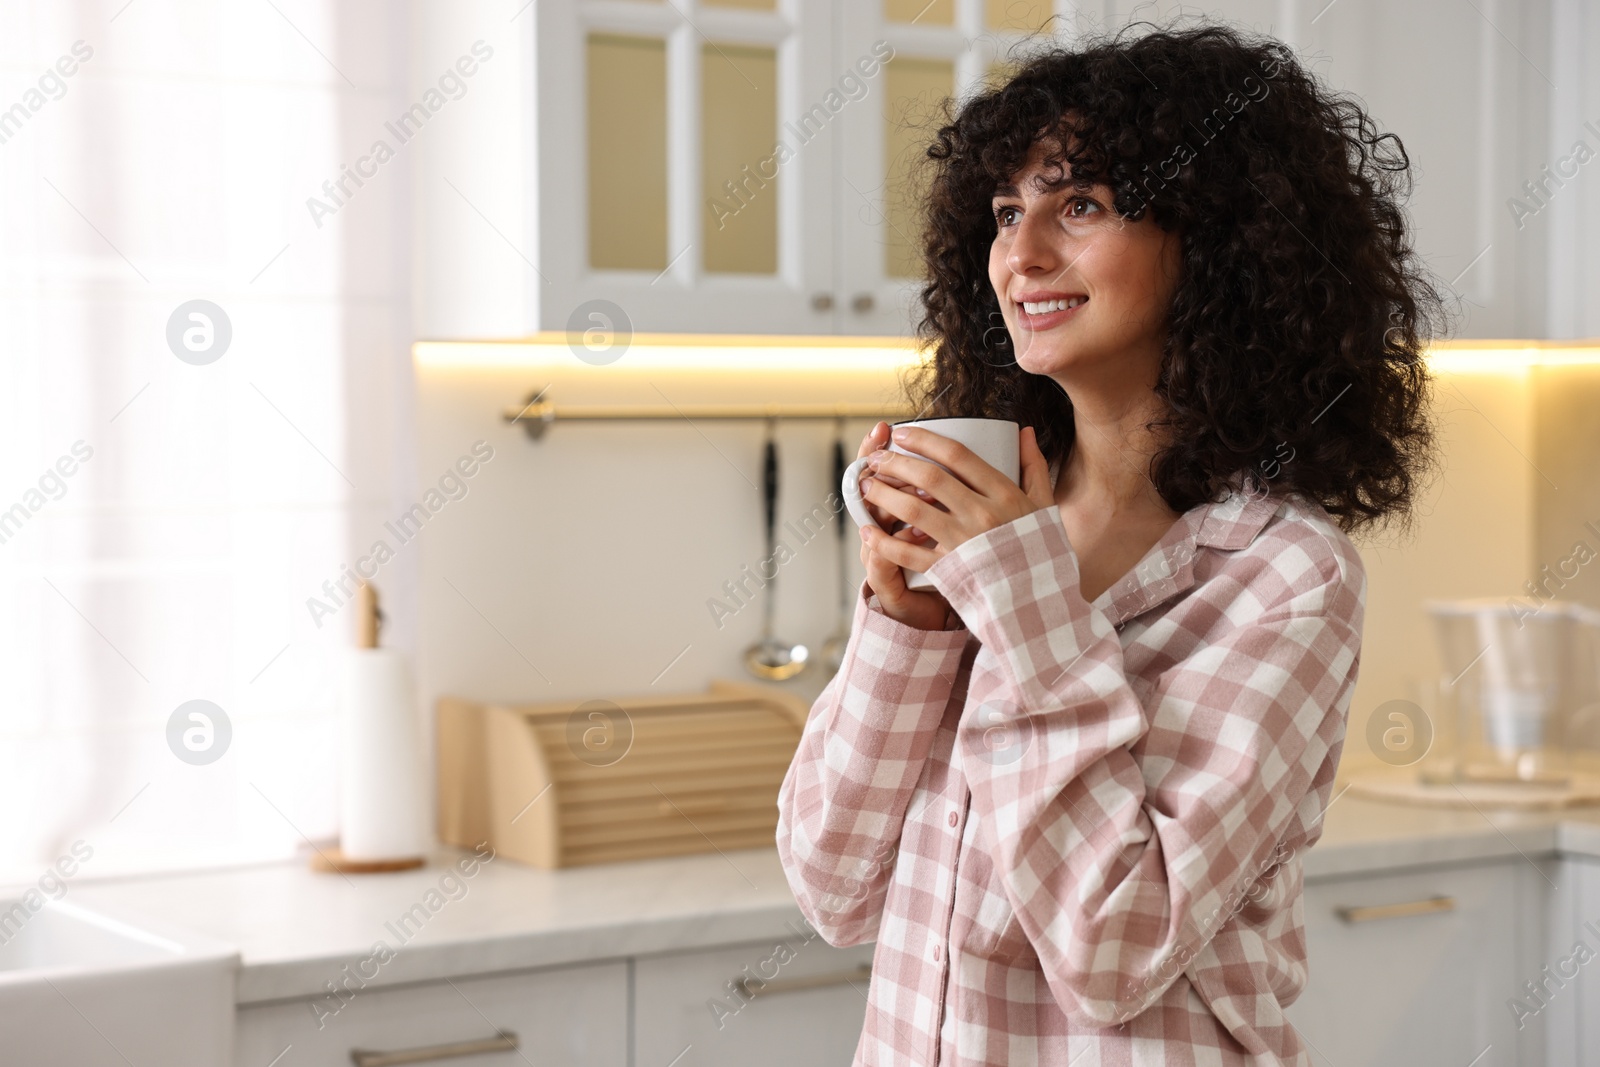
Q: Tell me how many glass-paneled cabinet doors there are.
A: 2